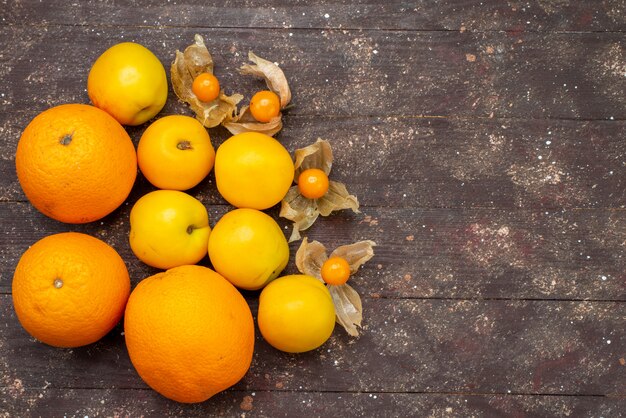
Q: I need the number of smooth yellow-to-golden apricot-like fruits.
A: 6